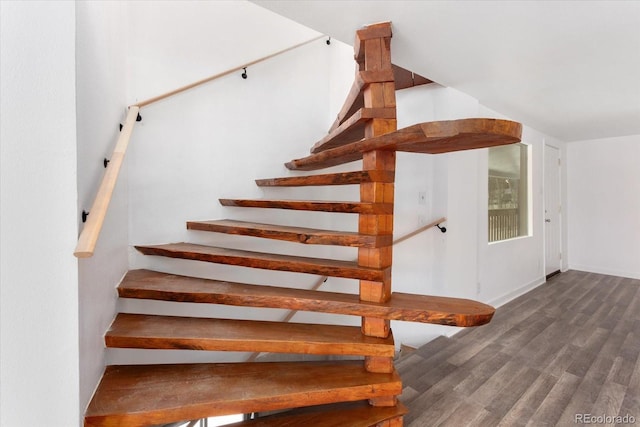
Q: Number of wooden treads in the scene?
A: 12